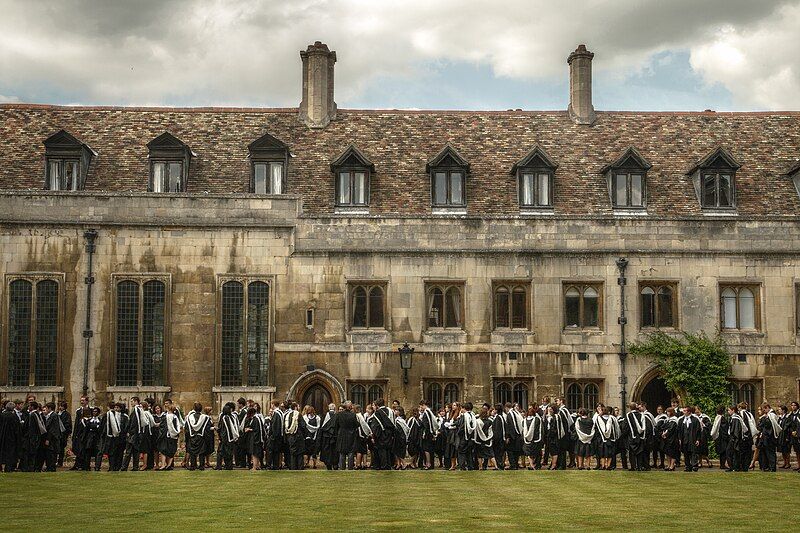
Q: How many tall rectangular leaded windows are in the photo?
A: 3